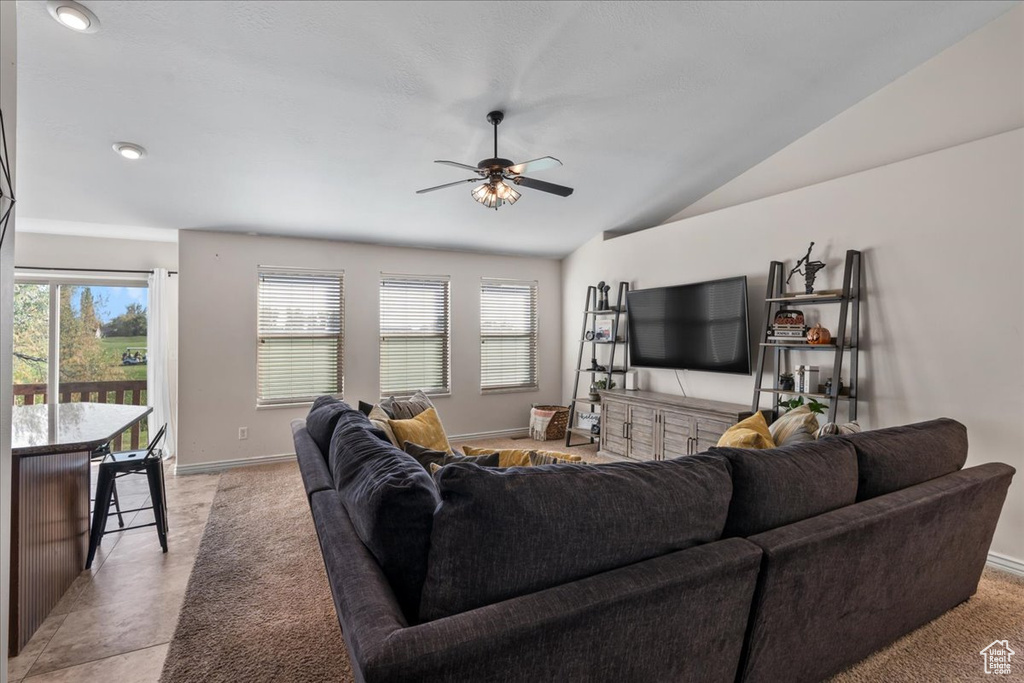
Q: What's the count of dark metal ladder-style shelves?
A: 2